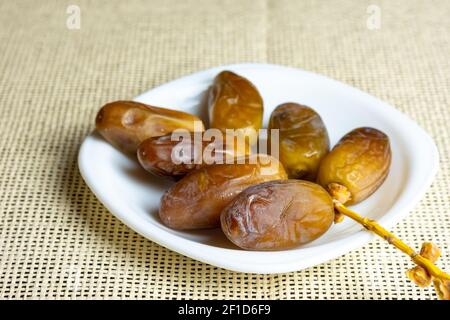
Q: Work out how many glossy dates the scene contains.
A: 7